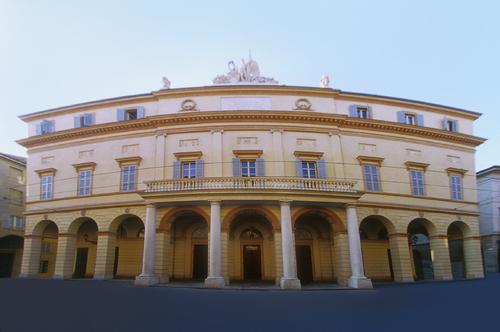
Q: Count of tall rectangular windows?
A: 9